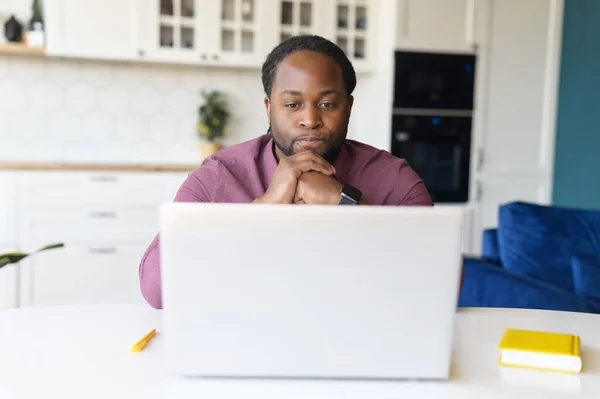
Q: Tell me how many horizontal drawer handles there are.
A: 3